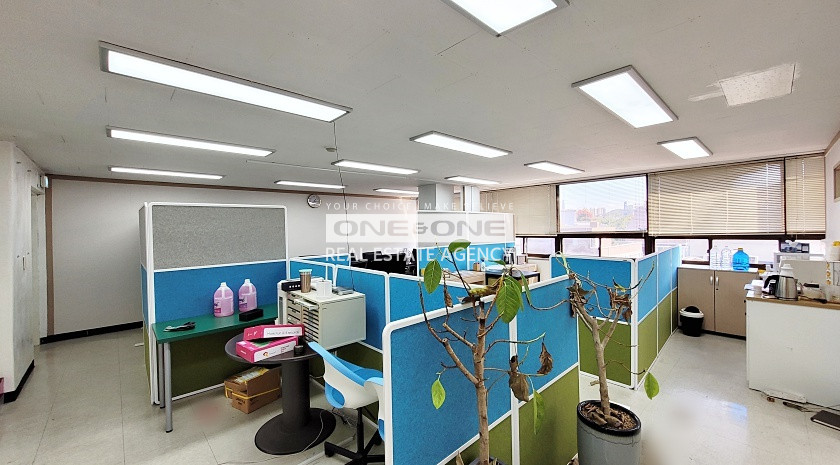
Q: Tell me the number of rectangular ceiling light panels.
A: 12